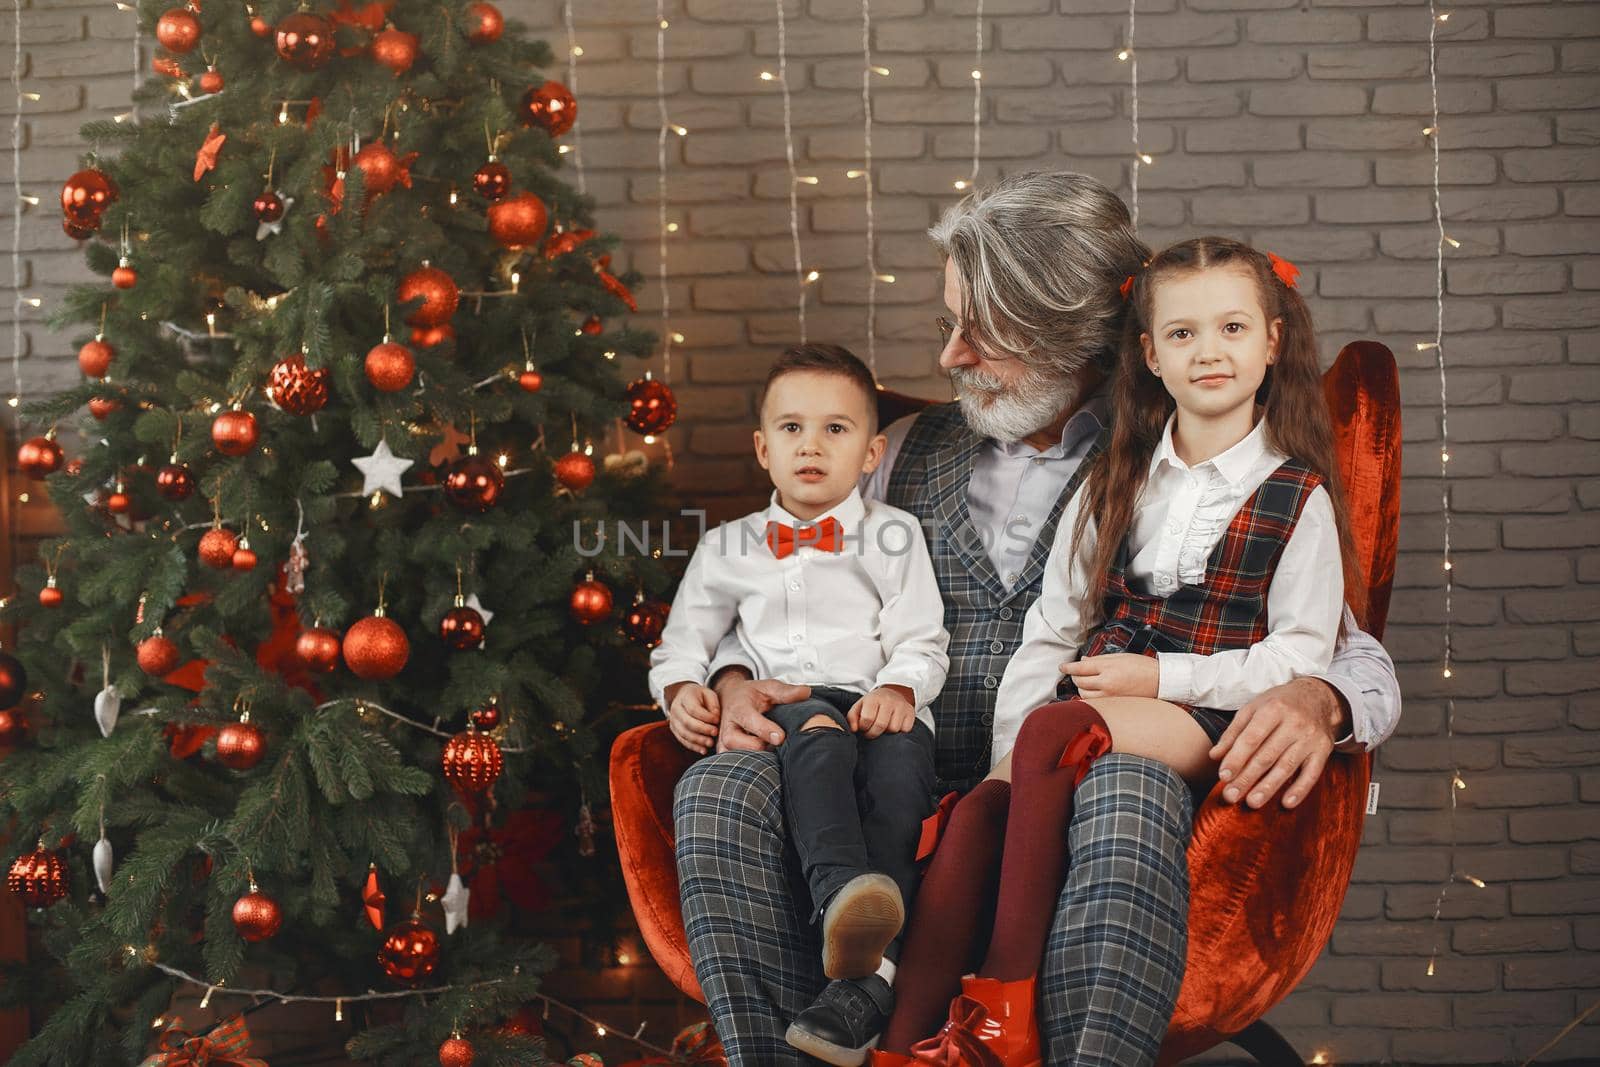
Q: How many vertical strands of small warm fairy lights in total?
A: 9